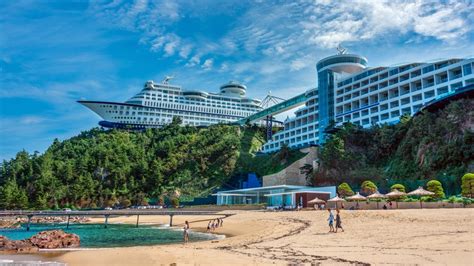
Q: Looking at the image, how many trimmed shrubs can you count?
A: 5